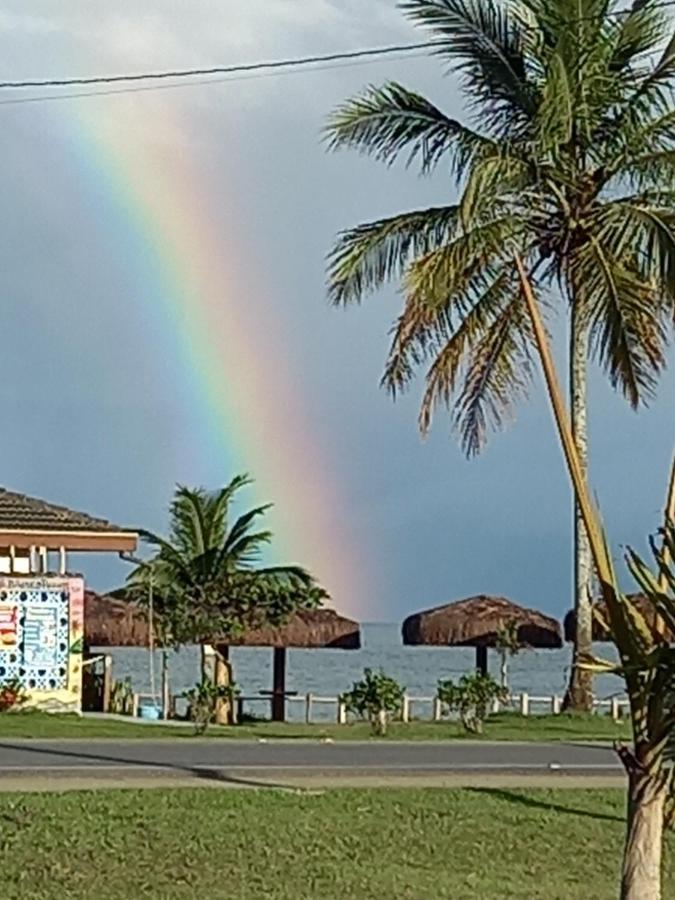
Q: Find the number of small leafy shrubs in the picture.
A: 3